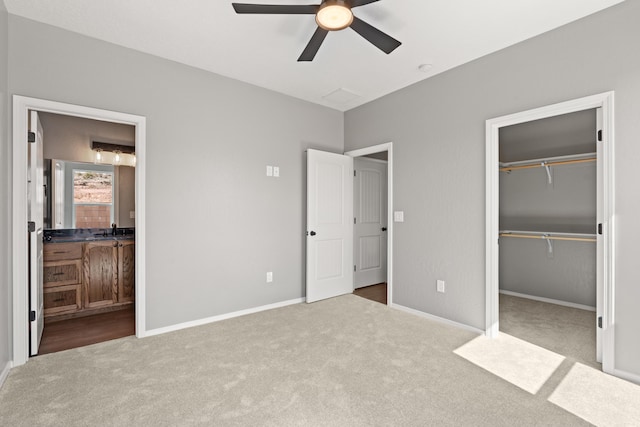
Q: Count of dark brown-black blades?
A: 4